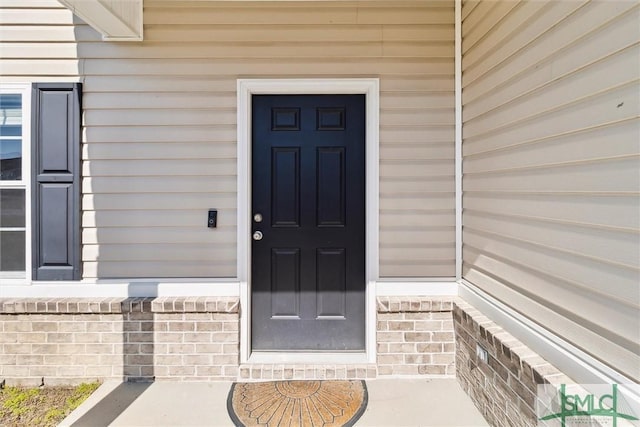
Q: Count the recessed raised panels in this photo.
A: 8